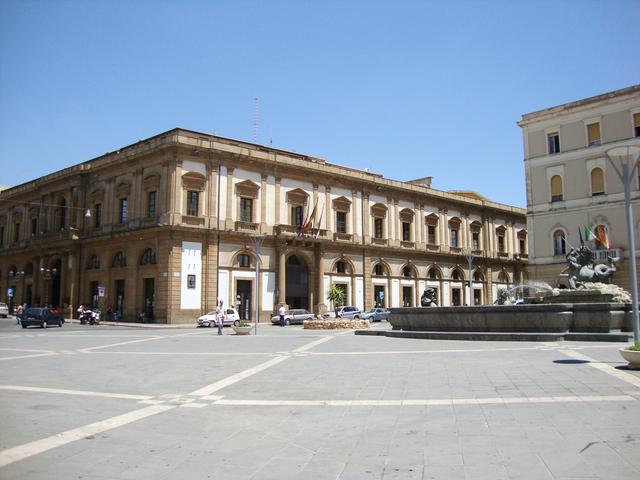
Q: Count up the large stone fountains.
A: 1